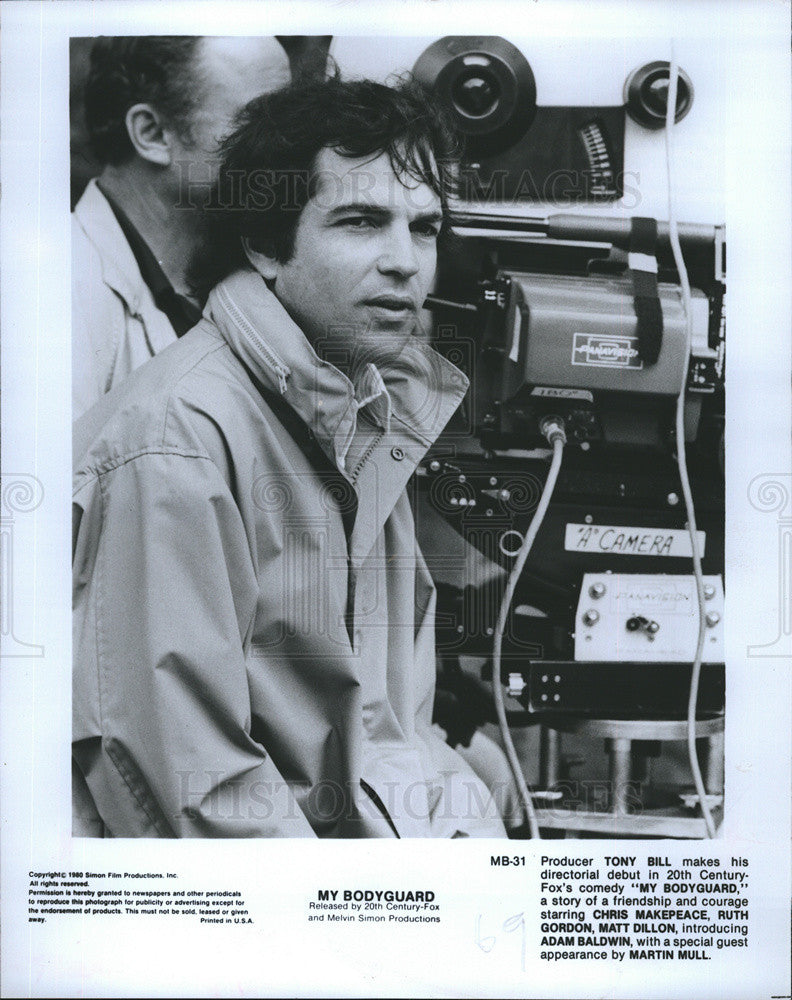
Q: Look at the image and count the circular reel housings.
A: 2